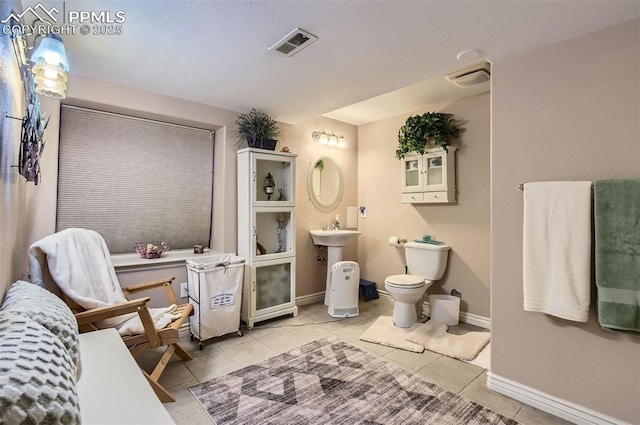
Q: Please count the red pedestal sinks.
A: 0